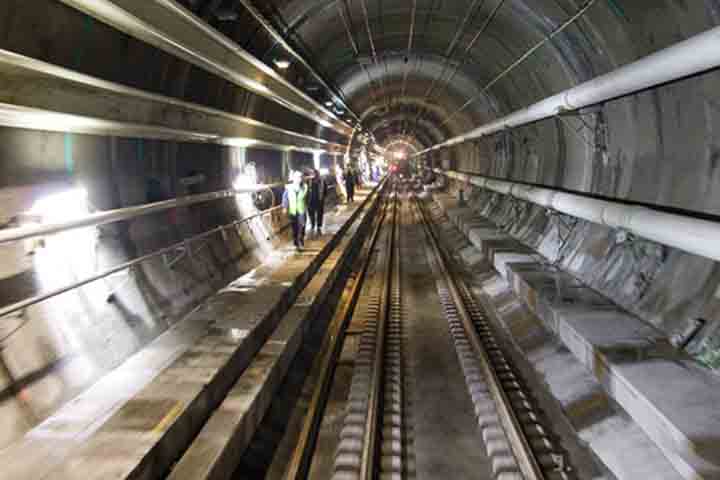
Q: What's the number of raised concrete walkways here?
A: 2